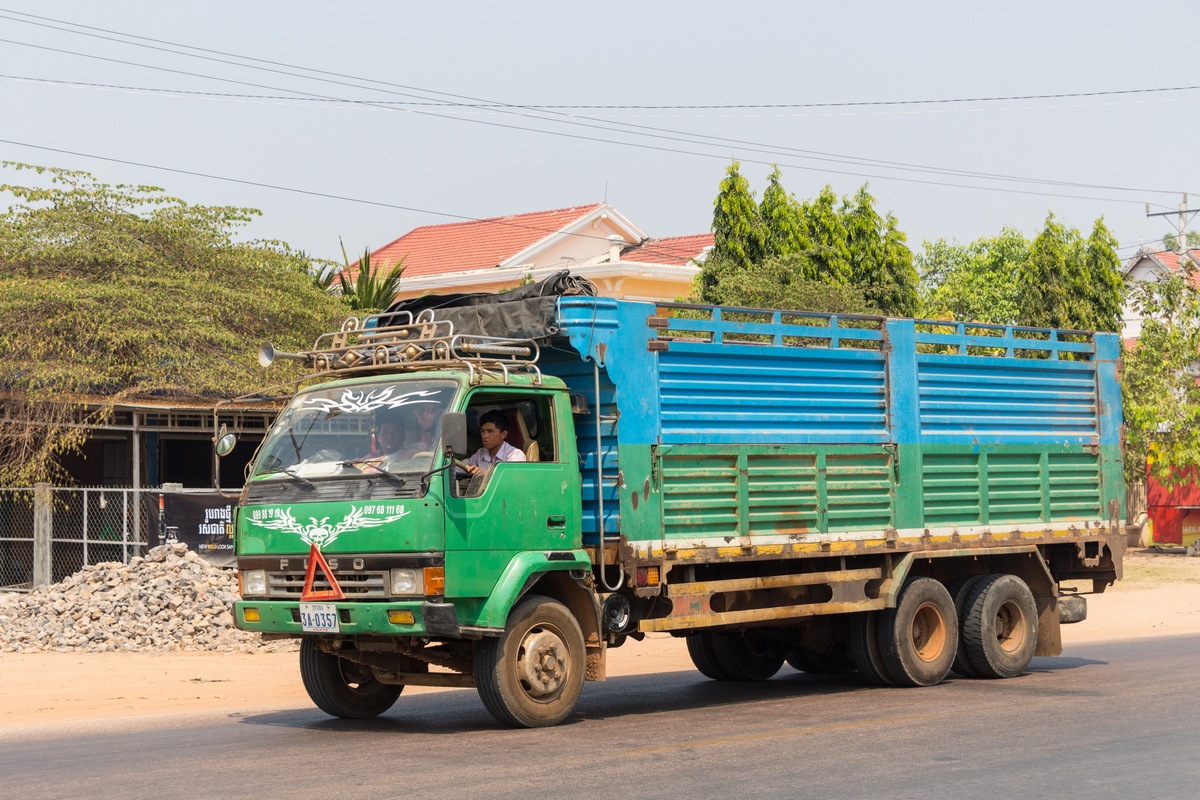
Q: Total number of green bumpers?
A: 1